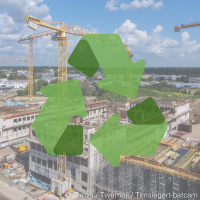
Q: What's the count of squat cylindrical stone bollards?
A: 0